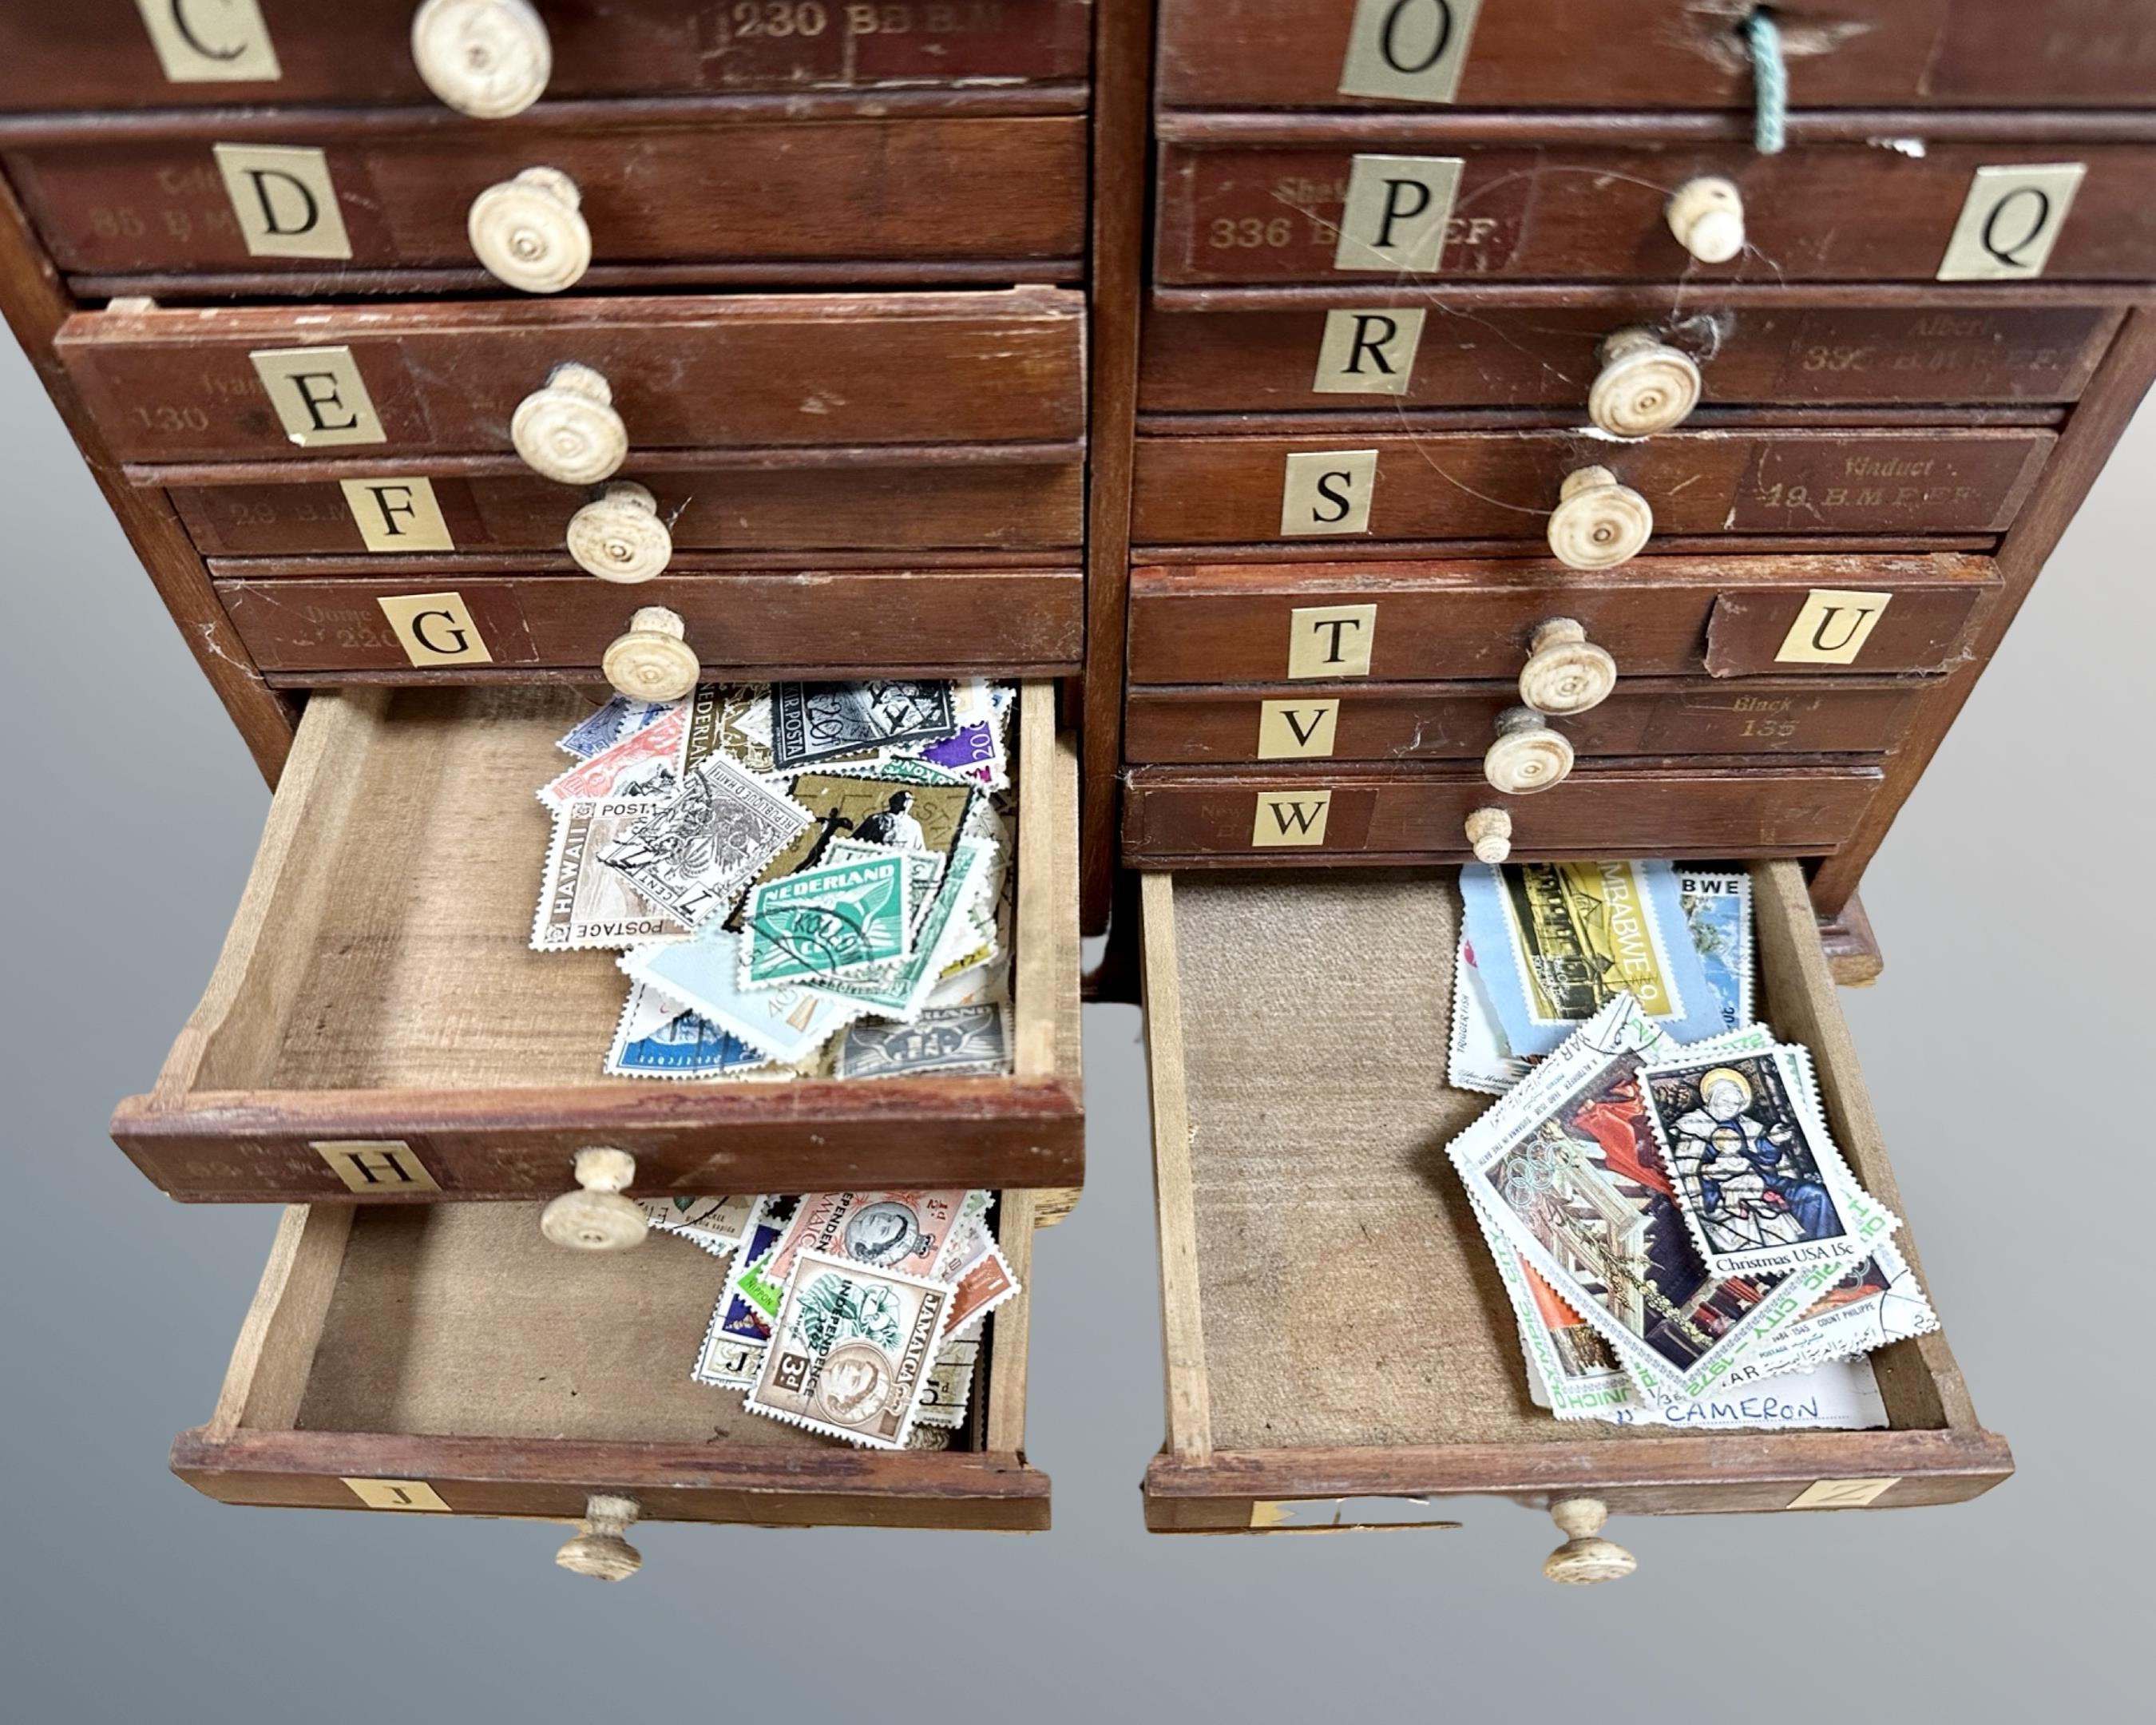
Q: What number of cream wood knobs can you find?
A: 14